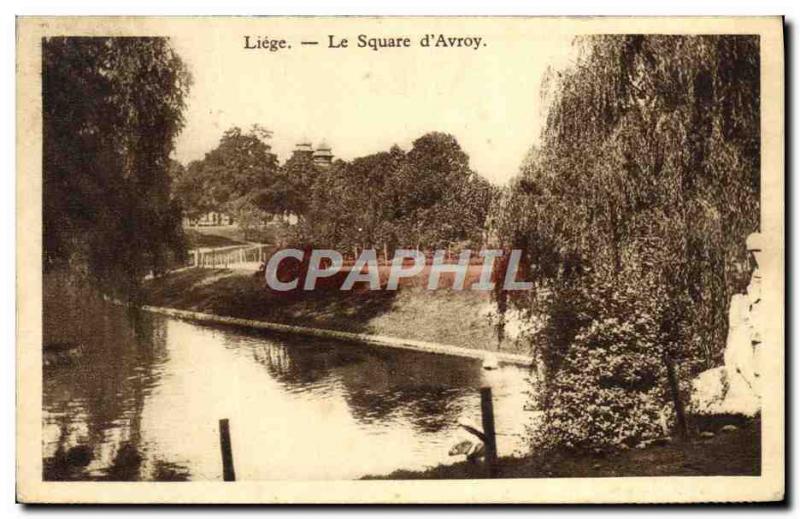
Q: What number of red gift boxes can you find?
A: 0